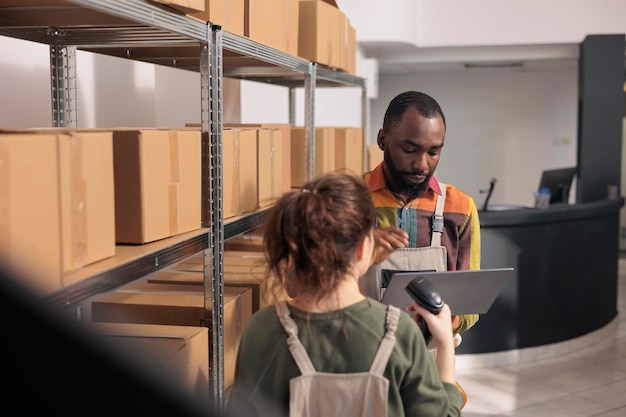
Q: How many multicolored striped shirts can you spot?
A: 1